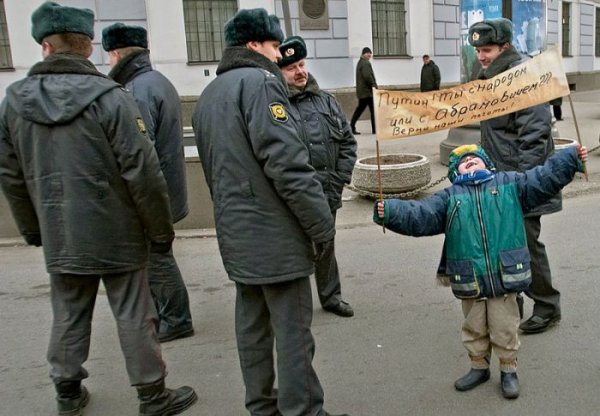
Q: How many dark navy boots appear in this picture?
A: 2